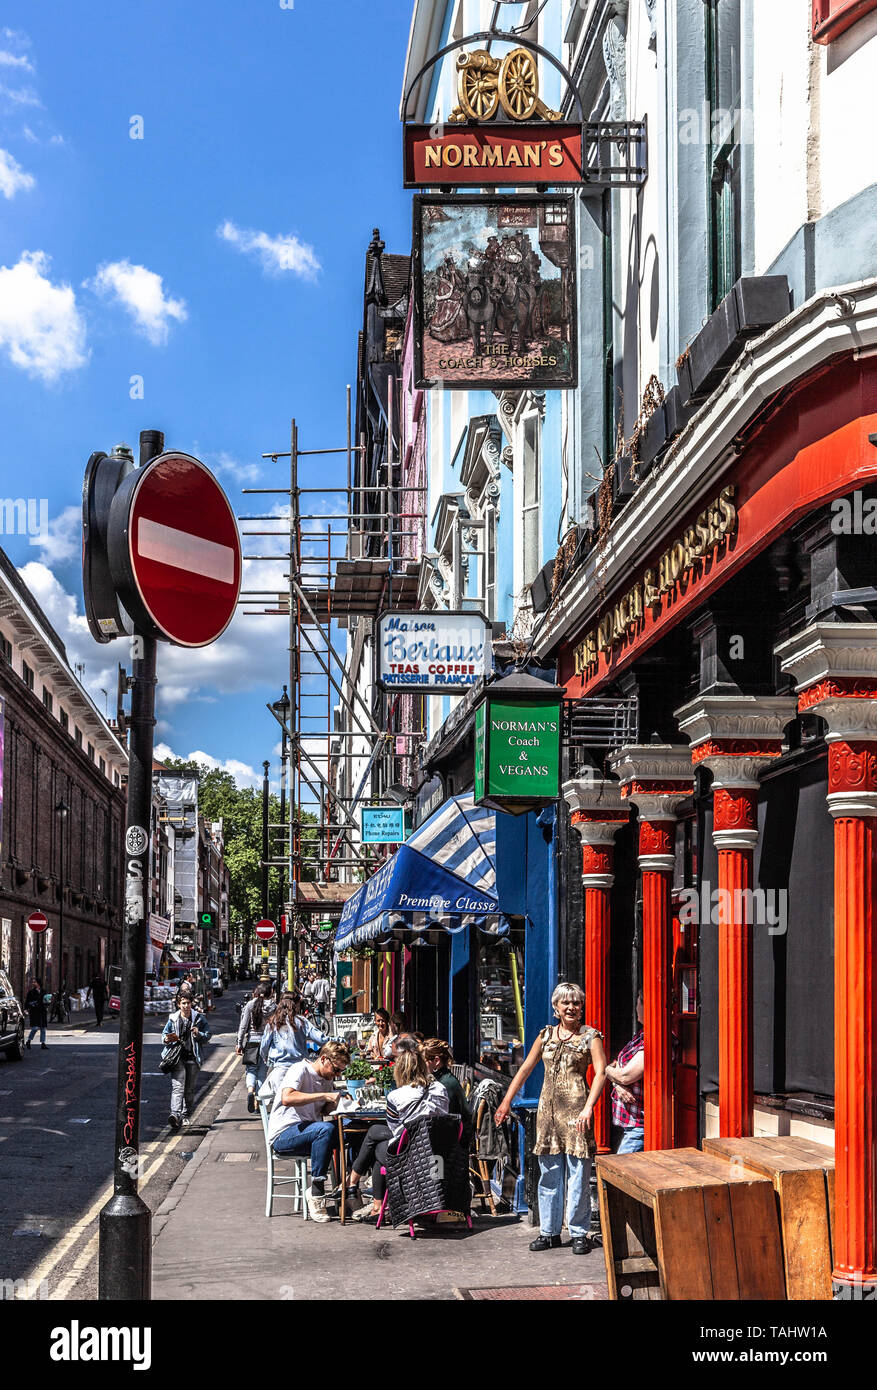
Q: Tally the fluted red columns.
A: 4